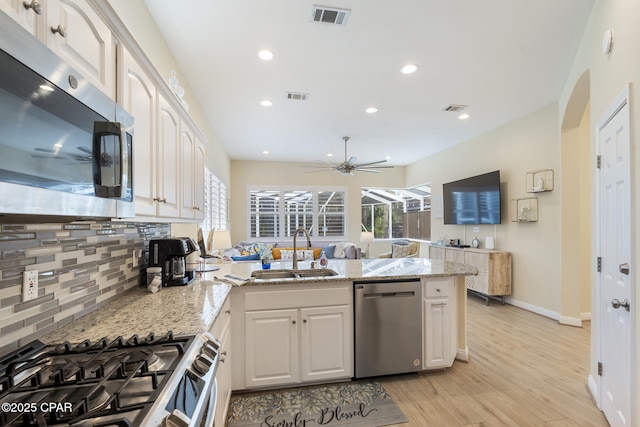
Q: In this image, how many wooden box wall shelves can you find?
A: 2